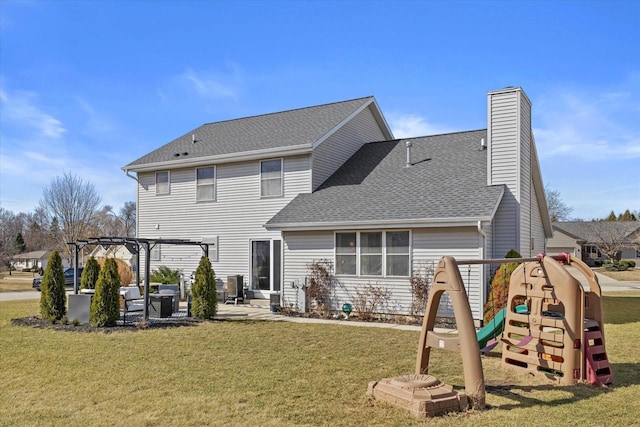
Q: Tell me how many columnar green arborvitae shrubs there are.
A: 4